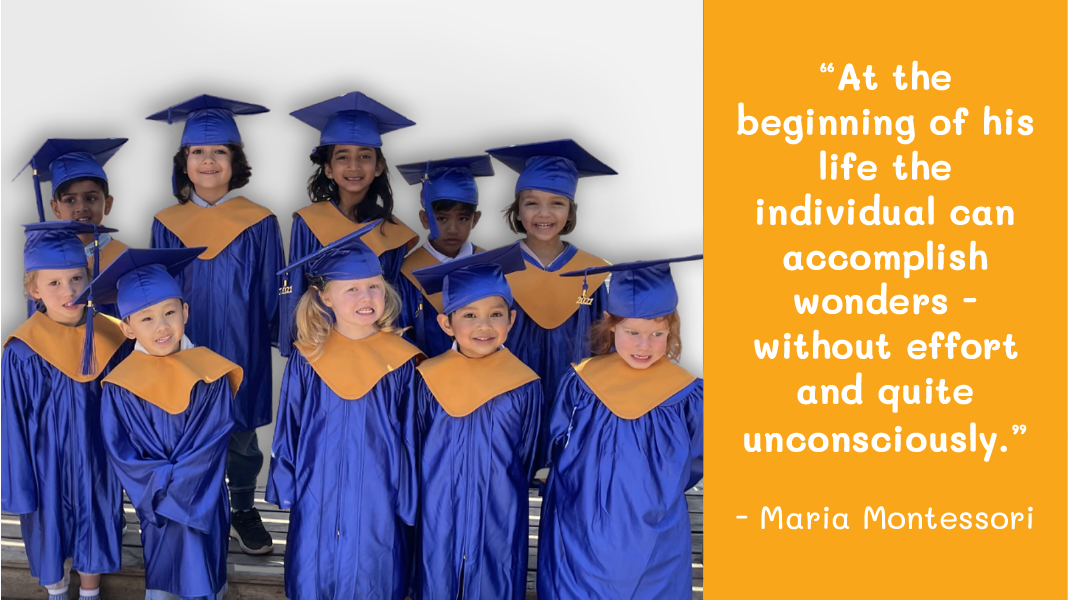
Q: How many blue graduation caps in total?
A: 10